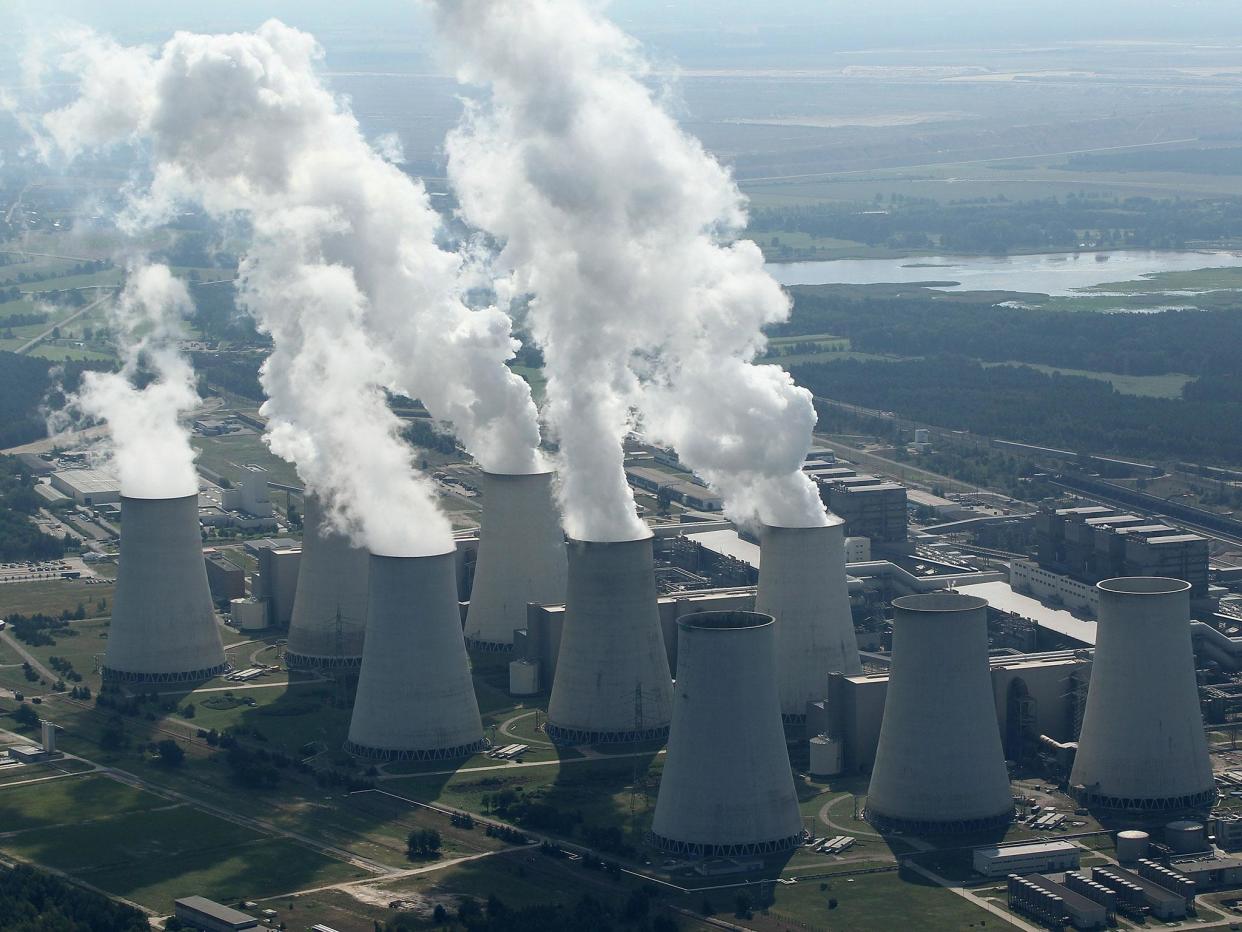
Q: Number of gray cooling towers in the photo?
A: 9